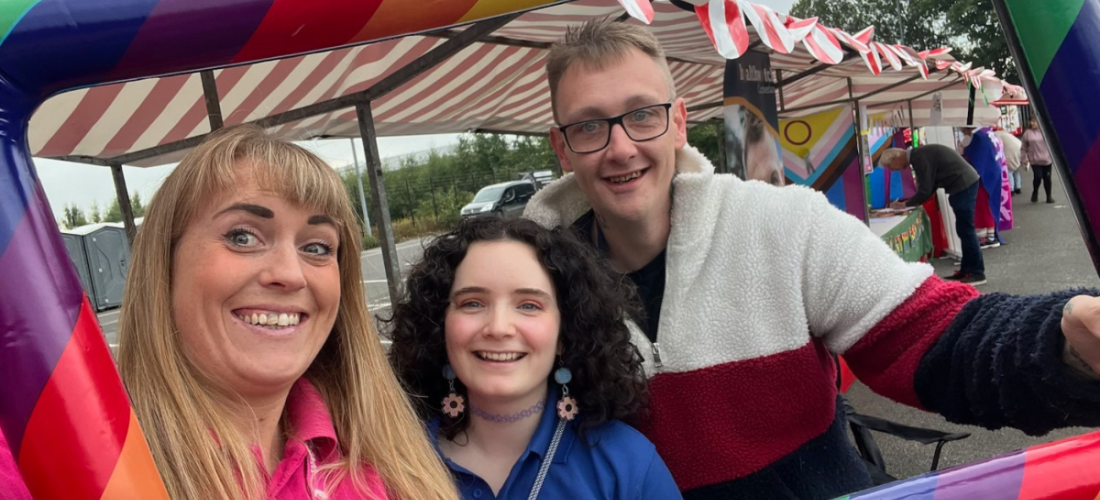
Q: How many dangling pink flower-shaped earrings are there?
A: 2